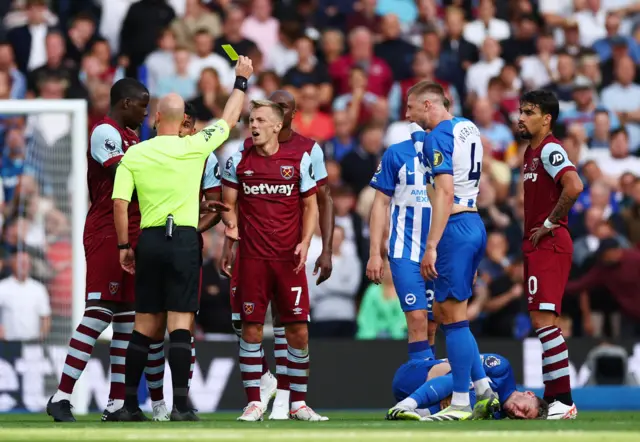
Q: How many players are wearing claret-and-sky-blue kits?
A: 5